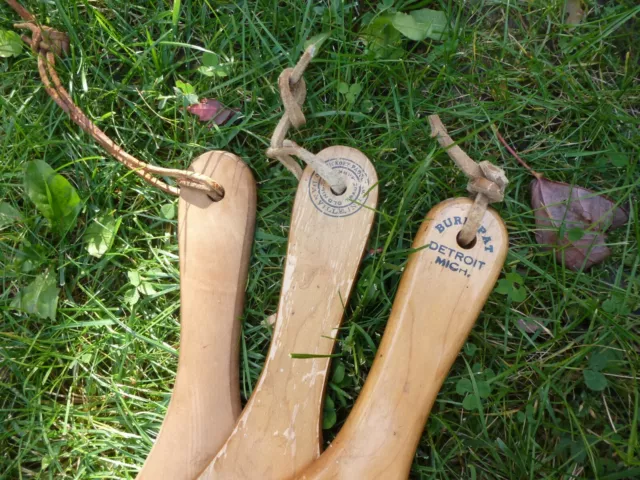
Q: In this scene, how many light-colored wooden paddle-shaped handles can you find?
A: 3